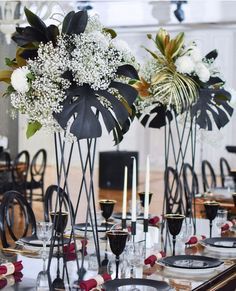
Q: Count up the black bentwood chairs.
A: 9